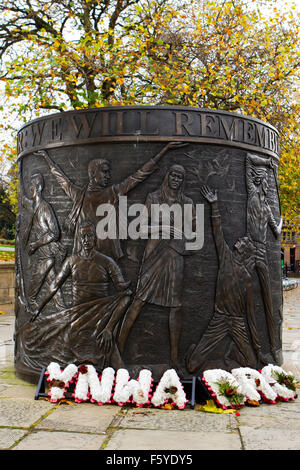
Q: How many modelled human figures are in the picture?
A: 6